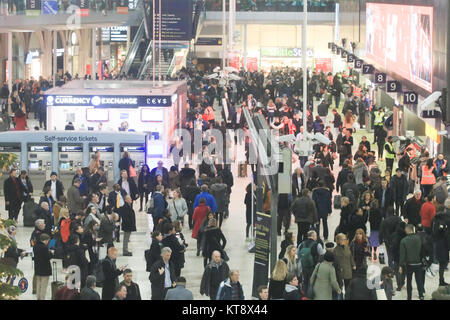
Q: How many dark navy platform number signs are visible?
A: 11